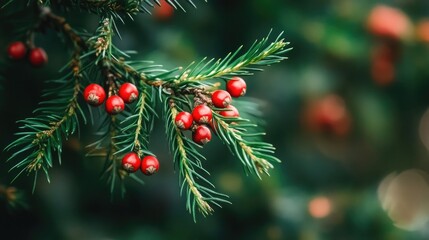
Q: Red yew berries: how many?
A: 13